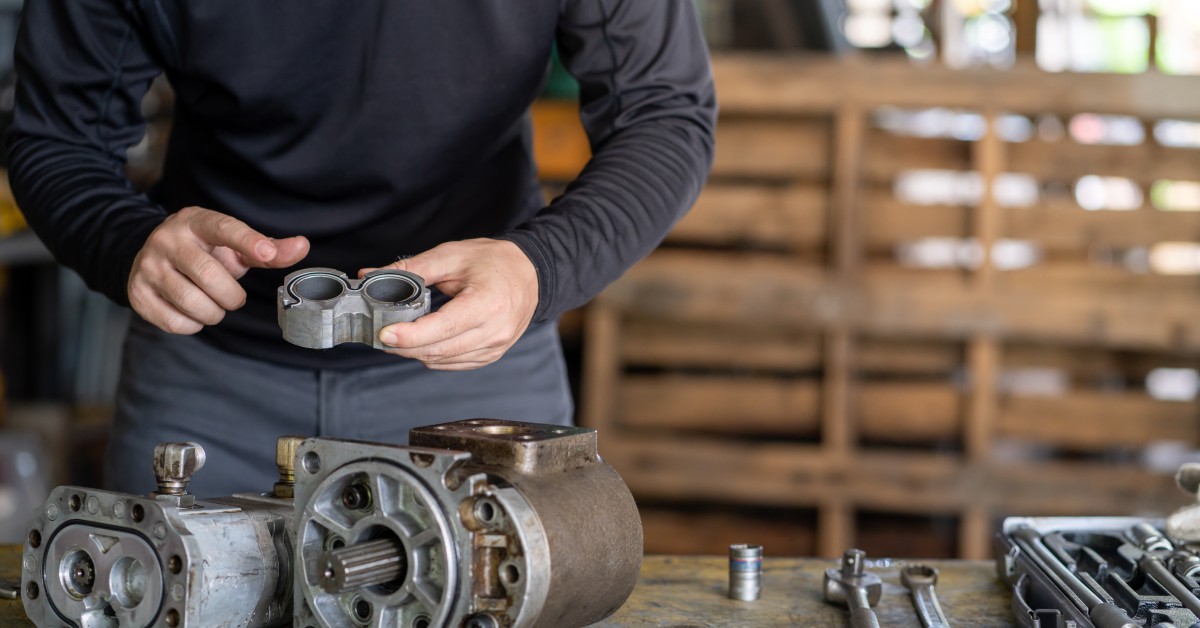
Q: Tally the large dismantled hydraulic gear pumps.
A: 2